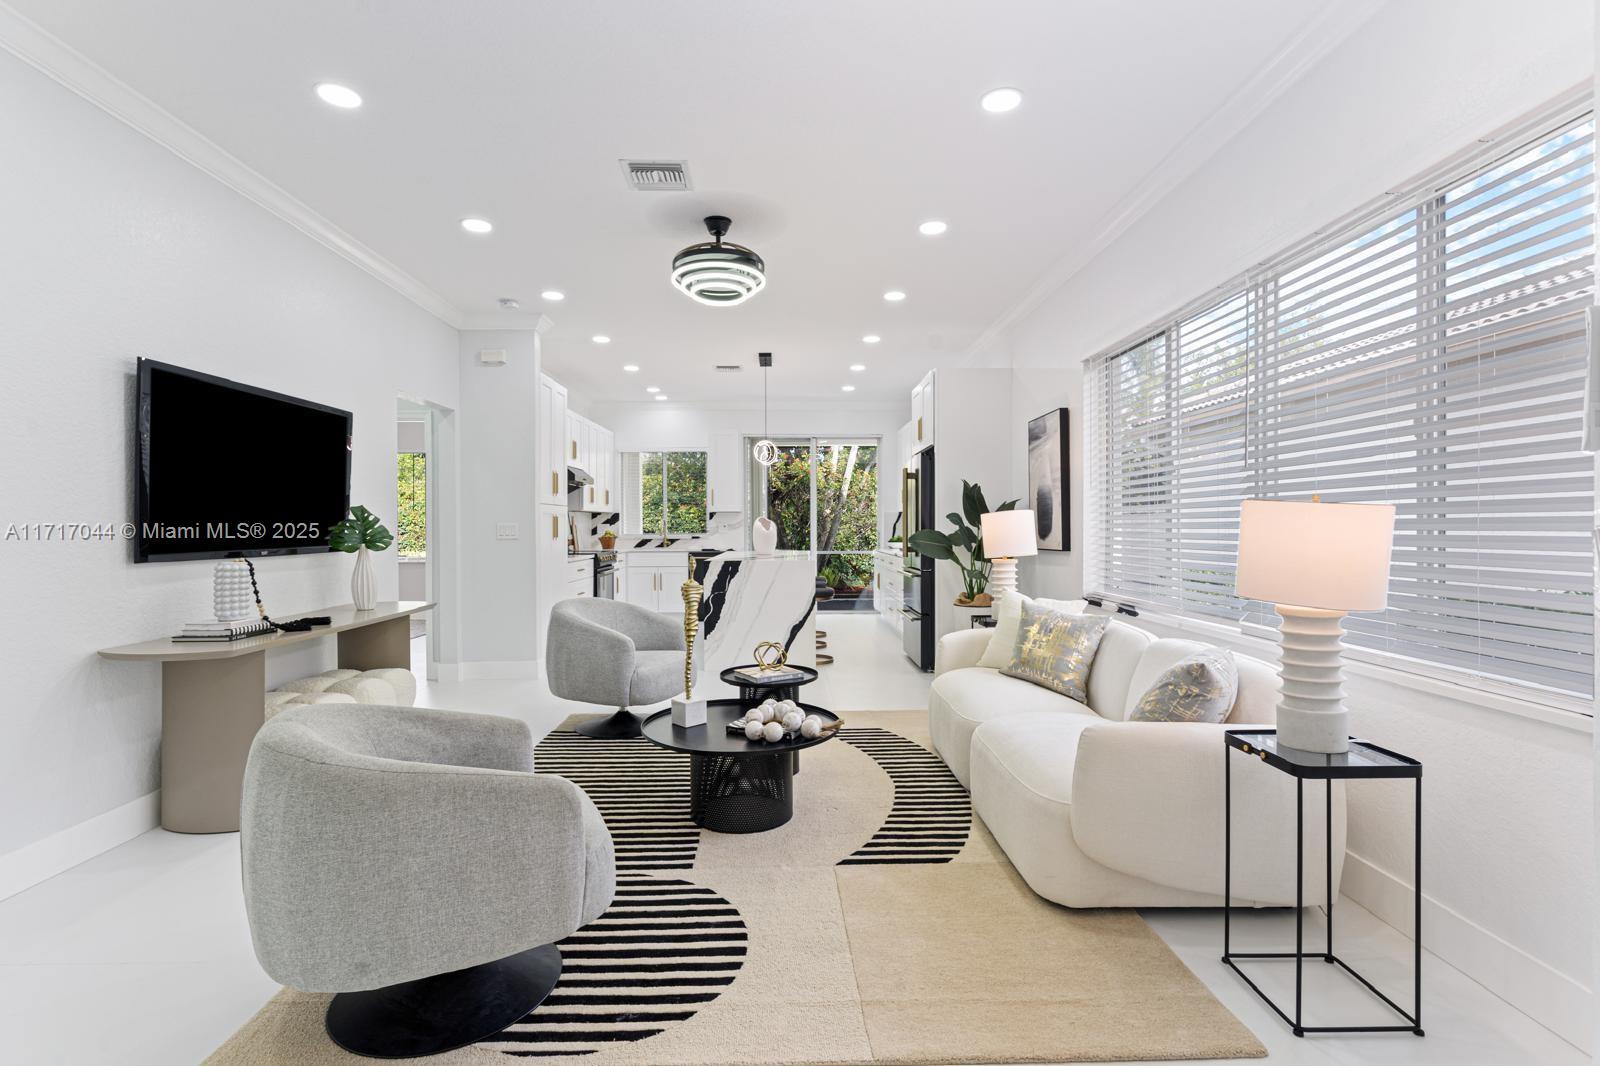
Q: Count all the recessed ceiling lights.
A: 13